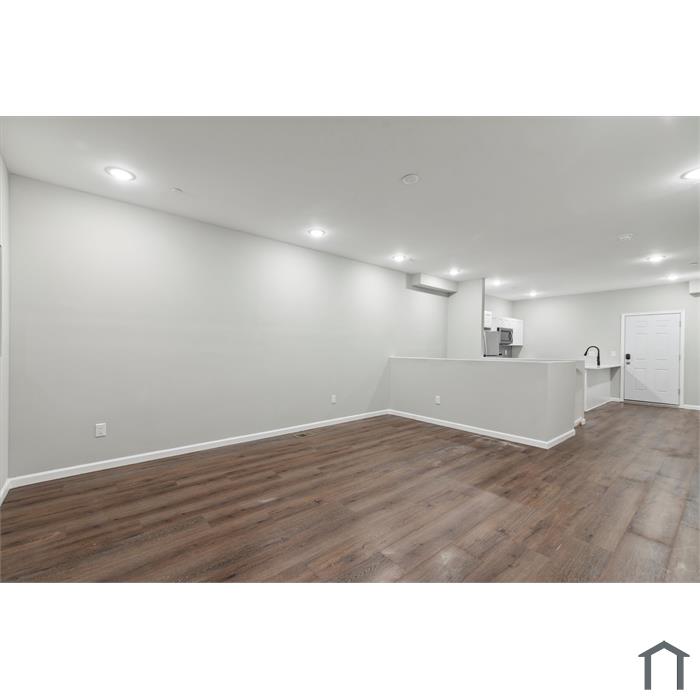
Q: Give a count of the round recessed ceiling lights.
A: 9